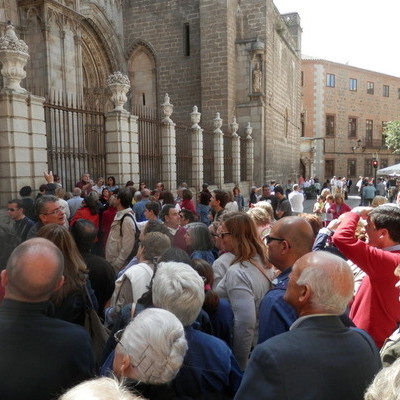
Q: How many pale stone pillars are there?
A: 7